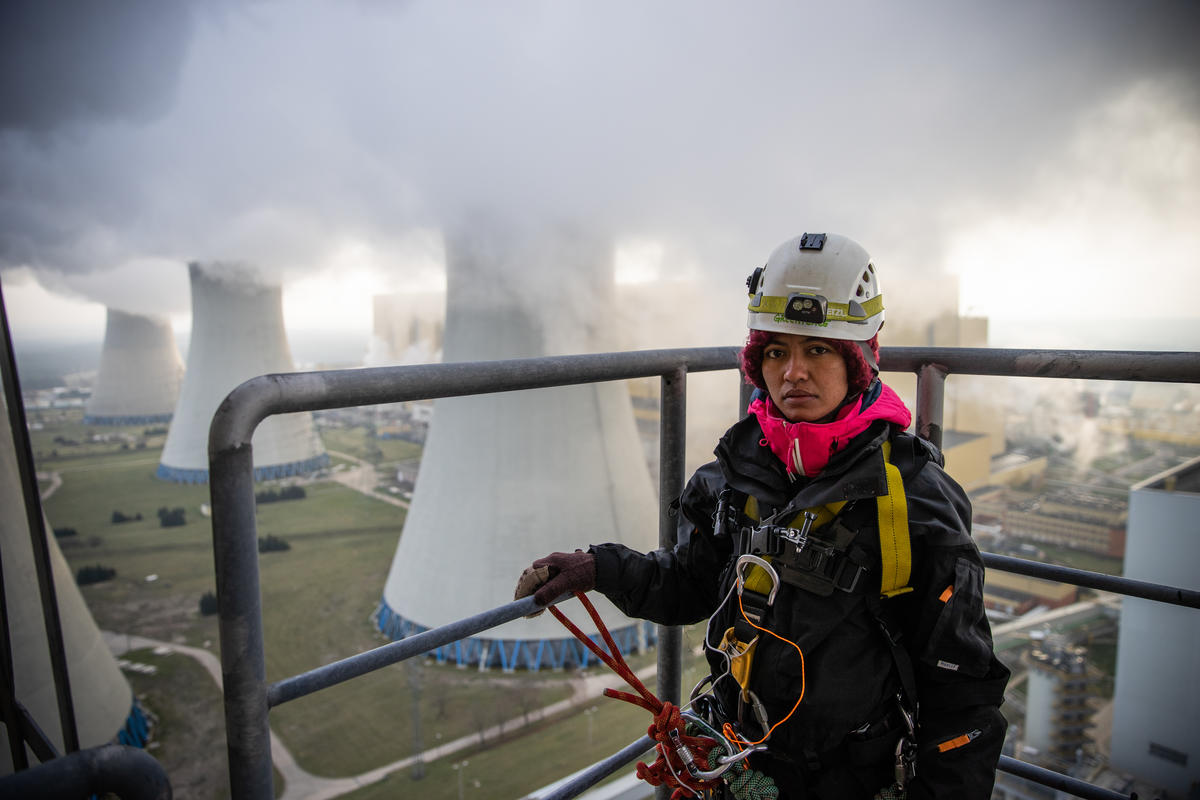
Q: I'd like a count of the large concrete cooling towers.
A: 4